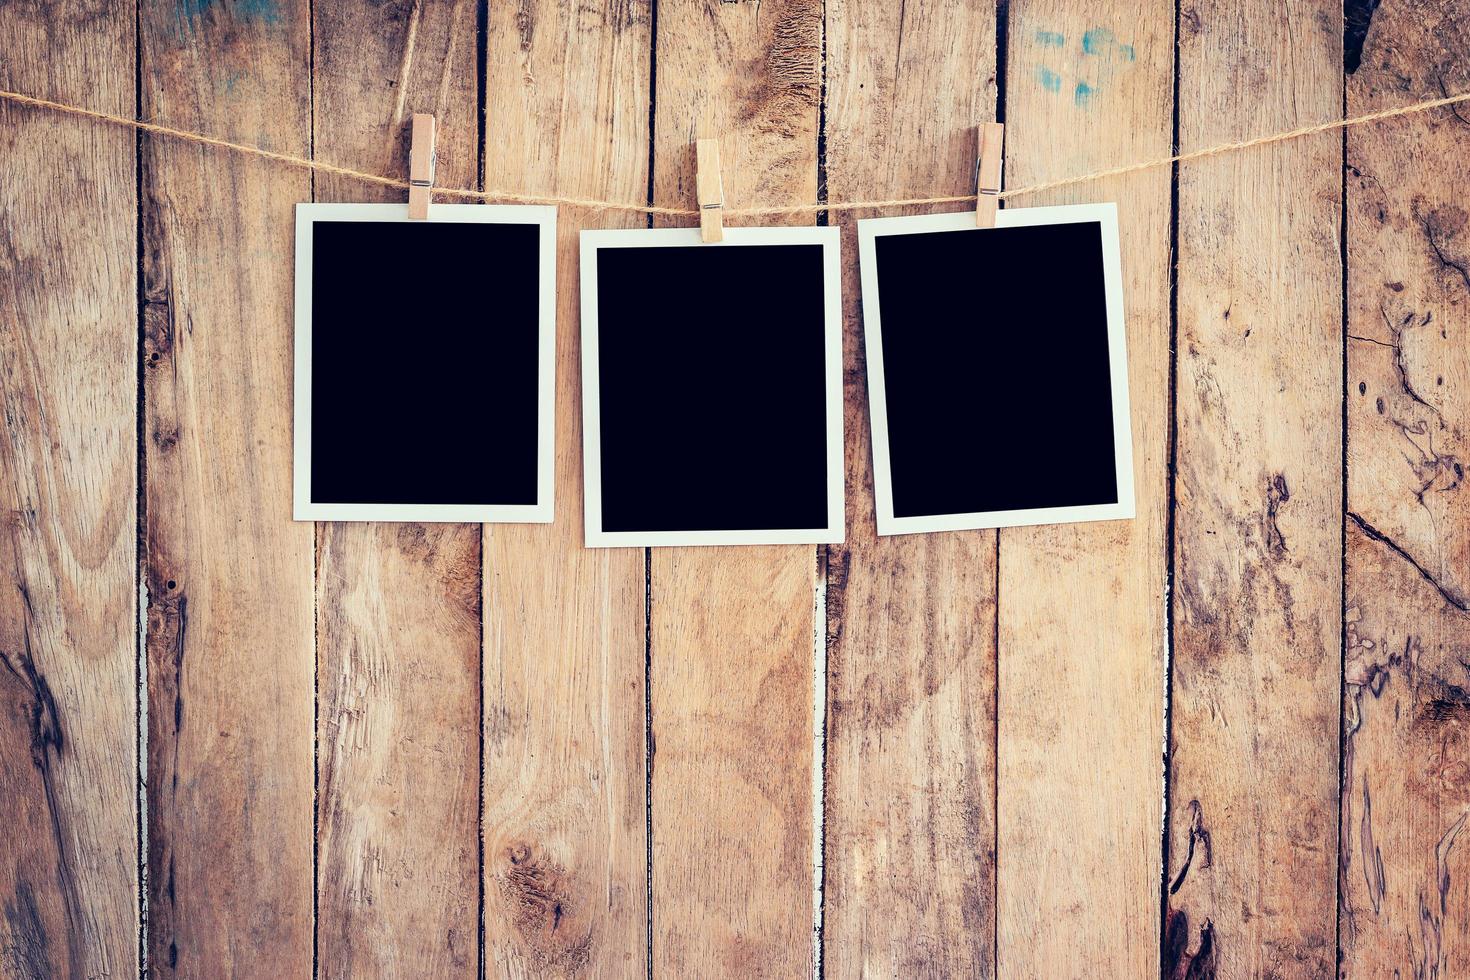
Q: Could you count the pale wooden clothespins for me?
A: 3